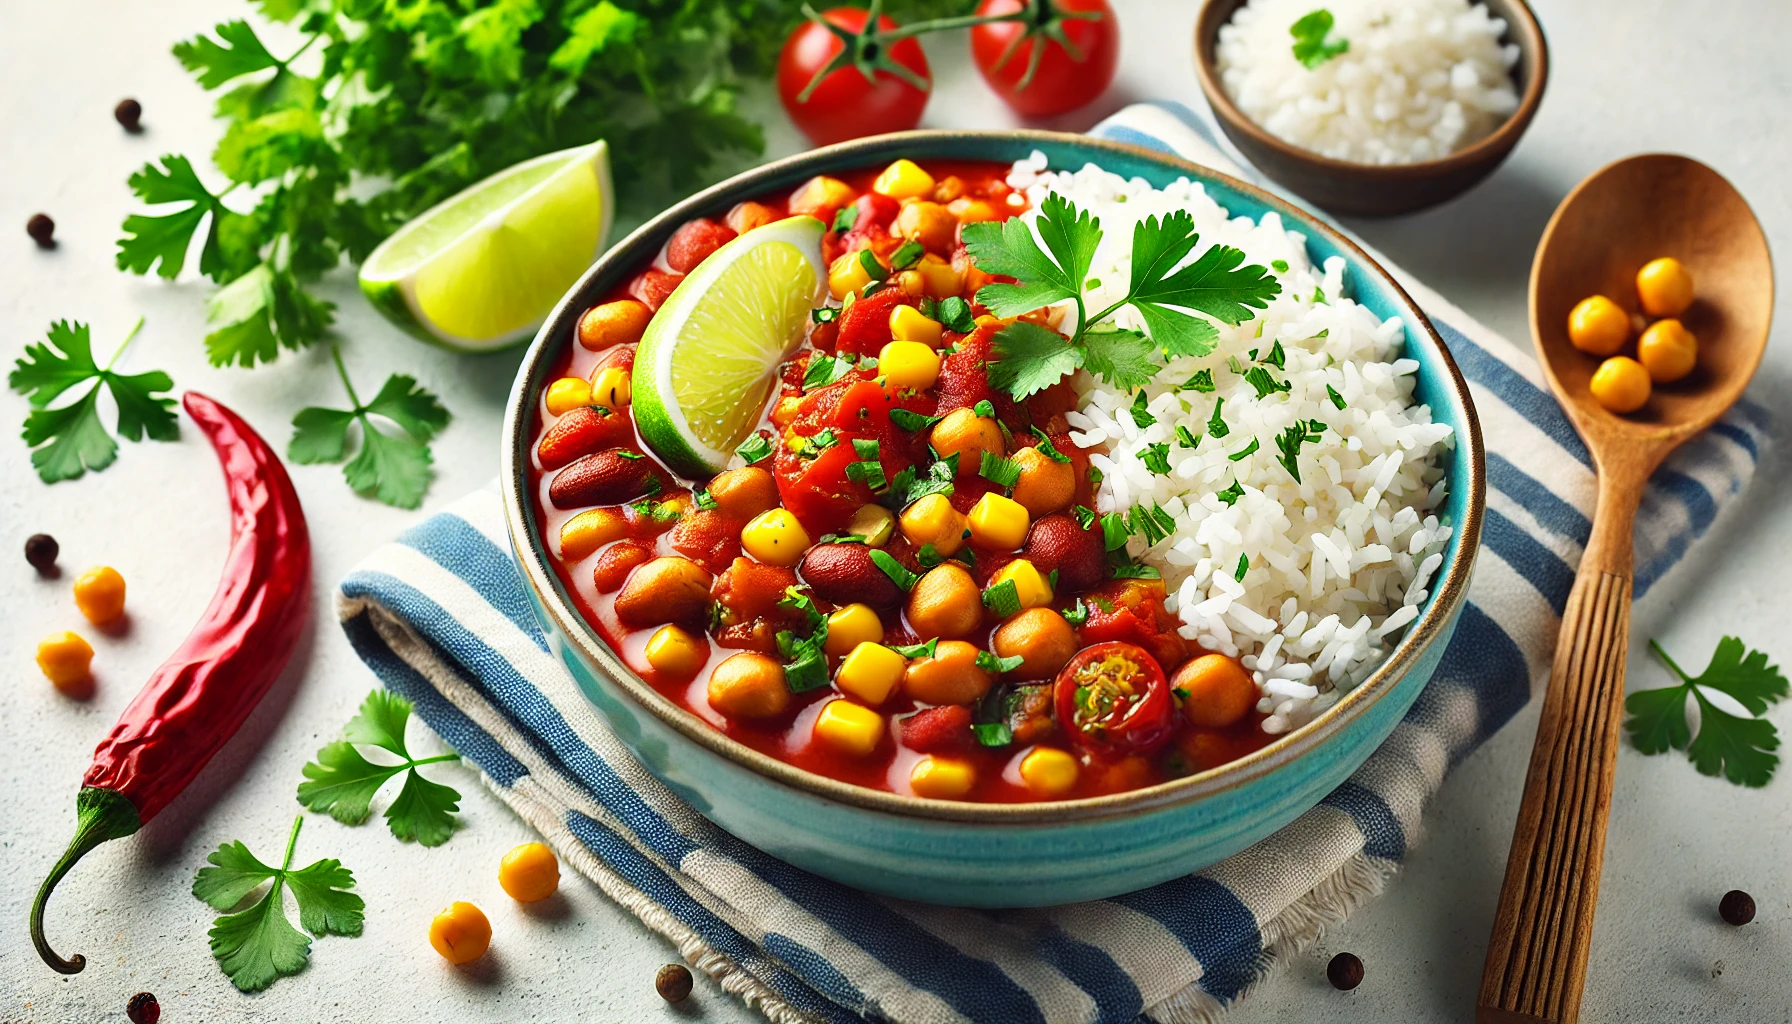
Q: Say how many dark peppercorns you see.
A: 7